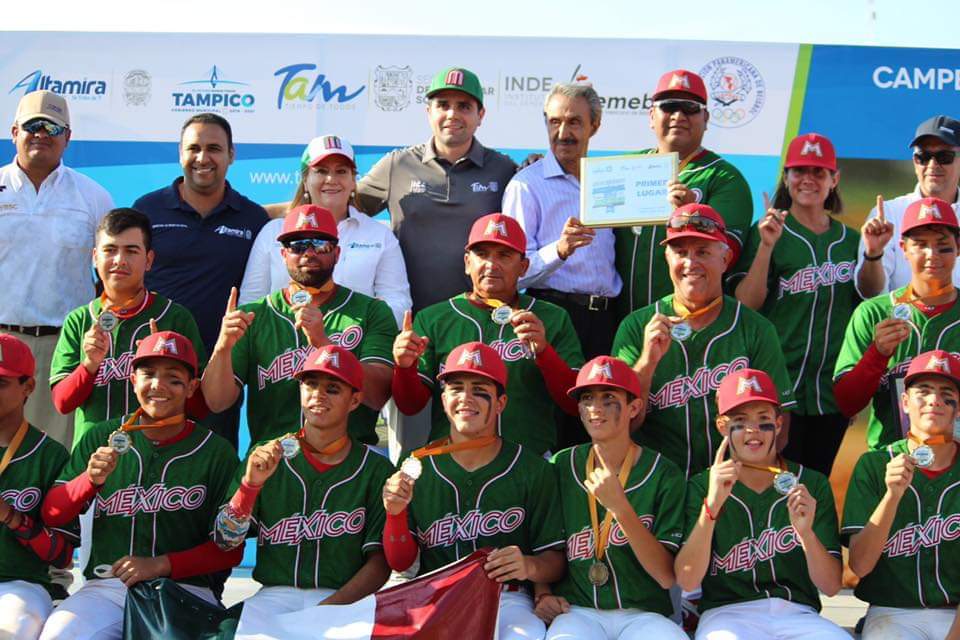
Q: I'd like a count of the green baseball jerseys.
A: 14